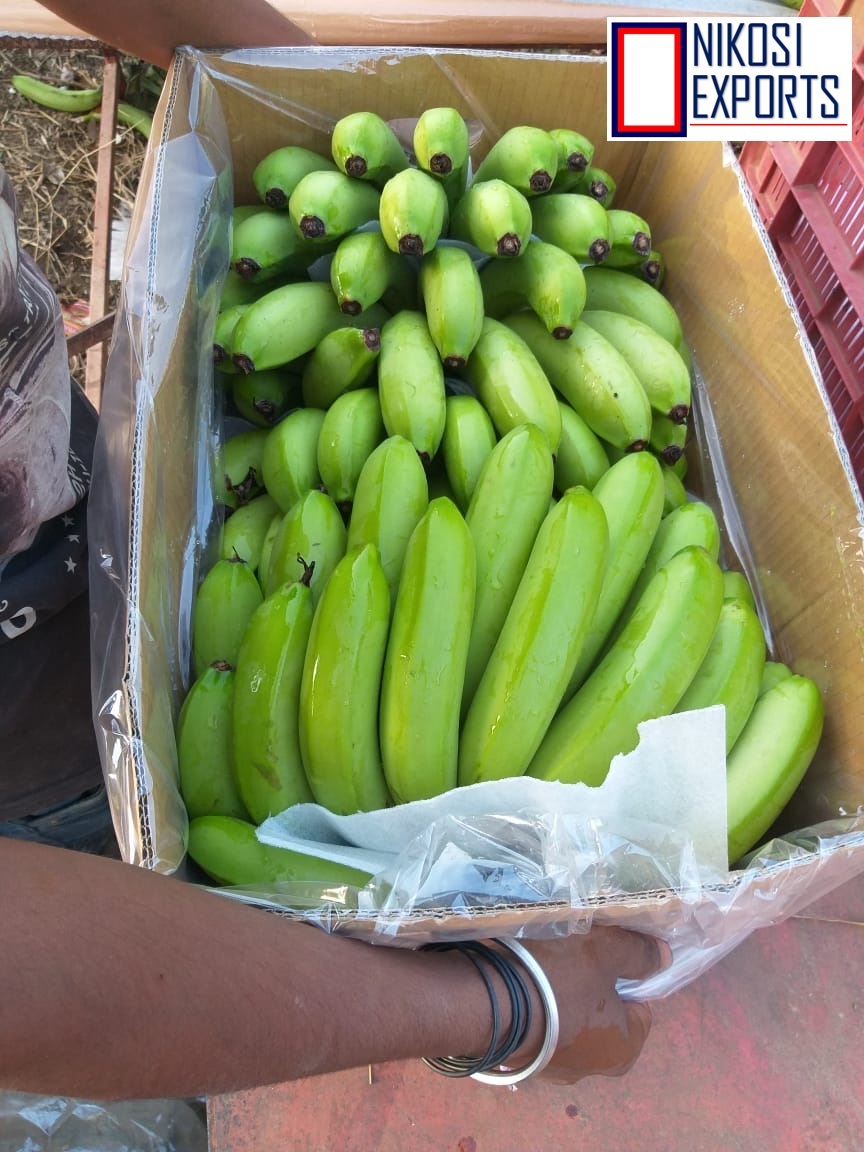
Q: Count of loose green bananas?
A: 2